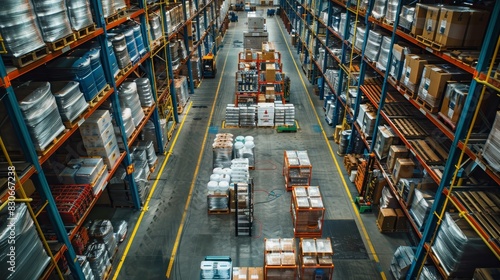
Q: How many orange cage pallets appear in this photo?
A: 4